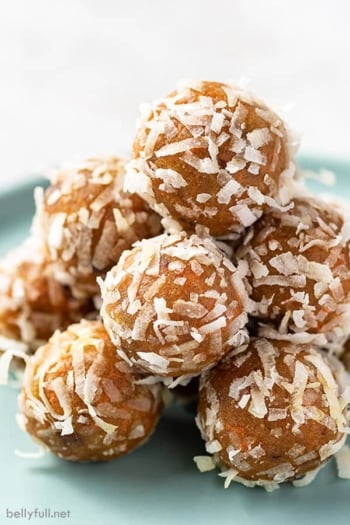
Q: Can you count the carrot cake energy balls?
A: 7